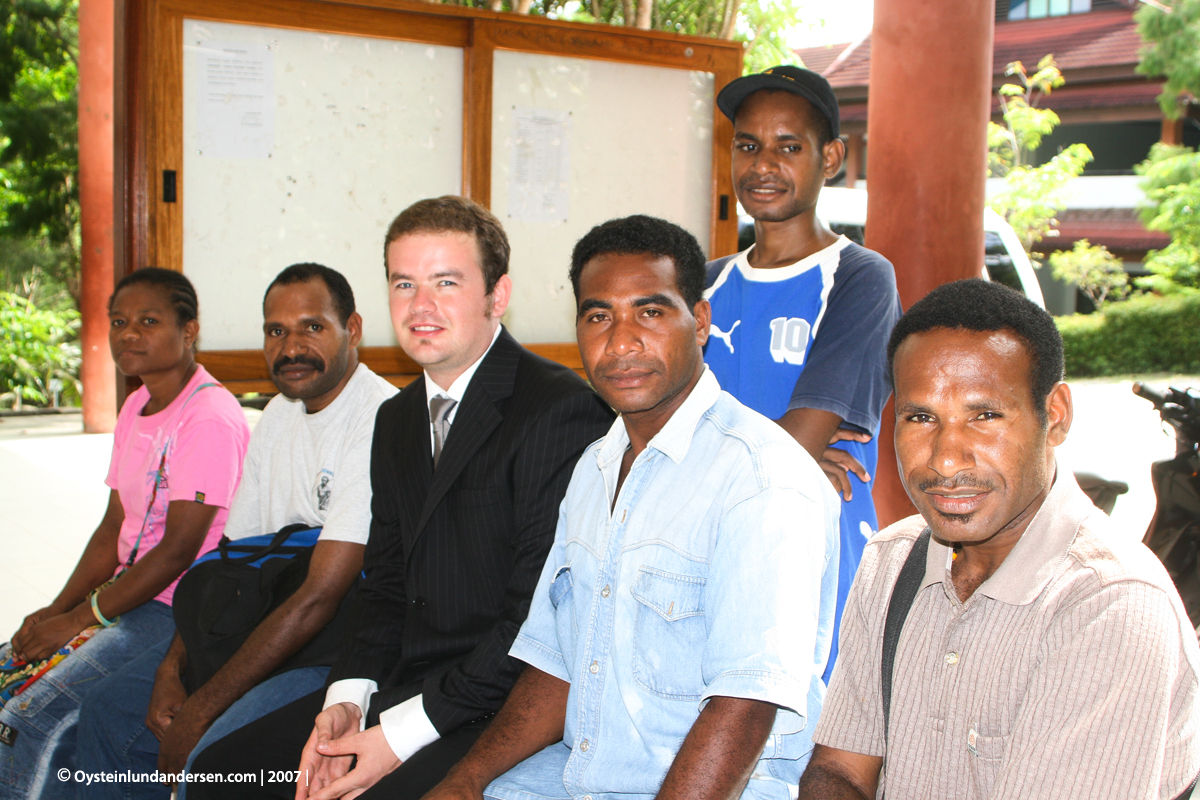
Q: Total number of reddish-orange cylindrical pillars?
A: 2